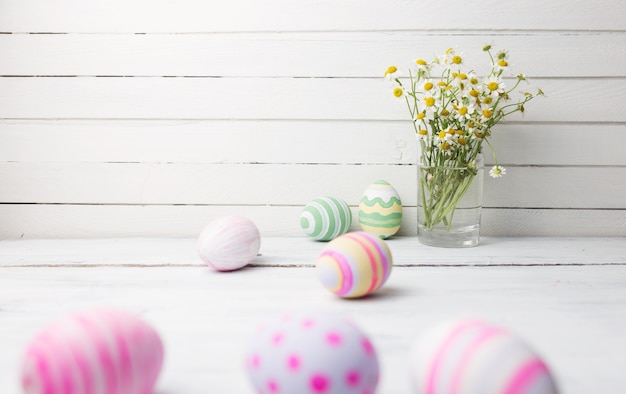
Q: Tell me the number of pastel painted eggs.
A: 7